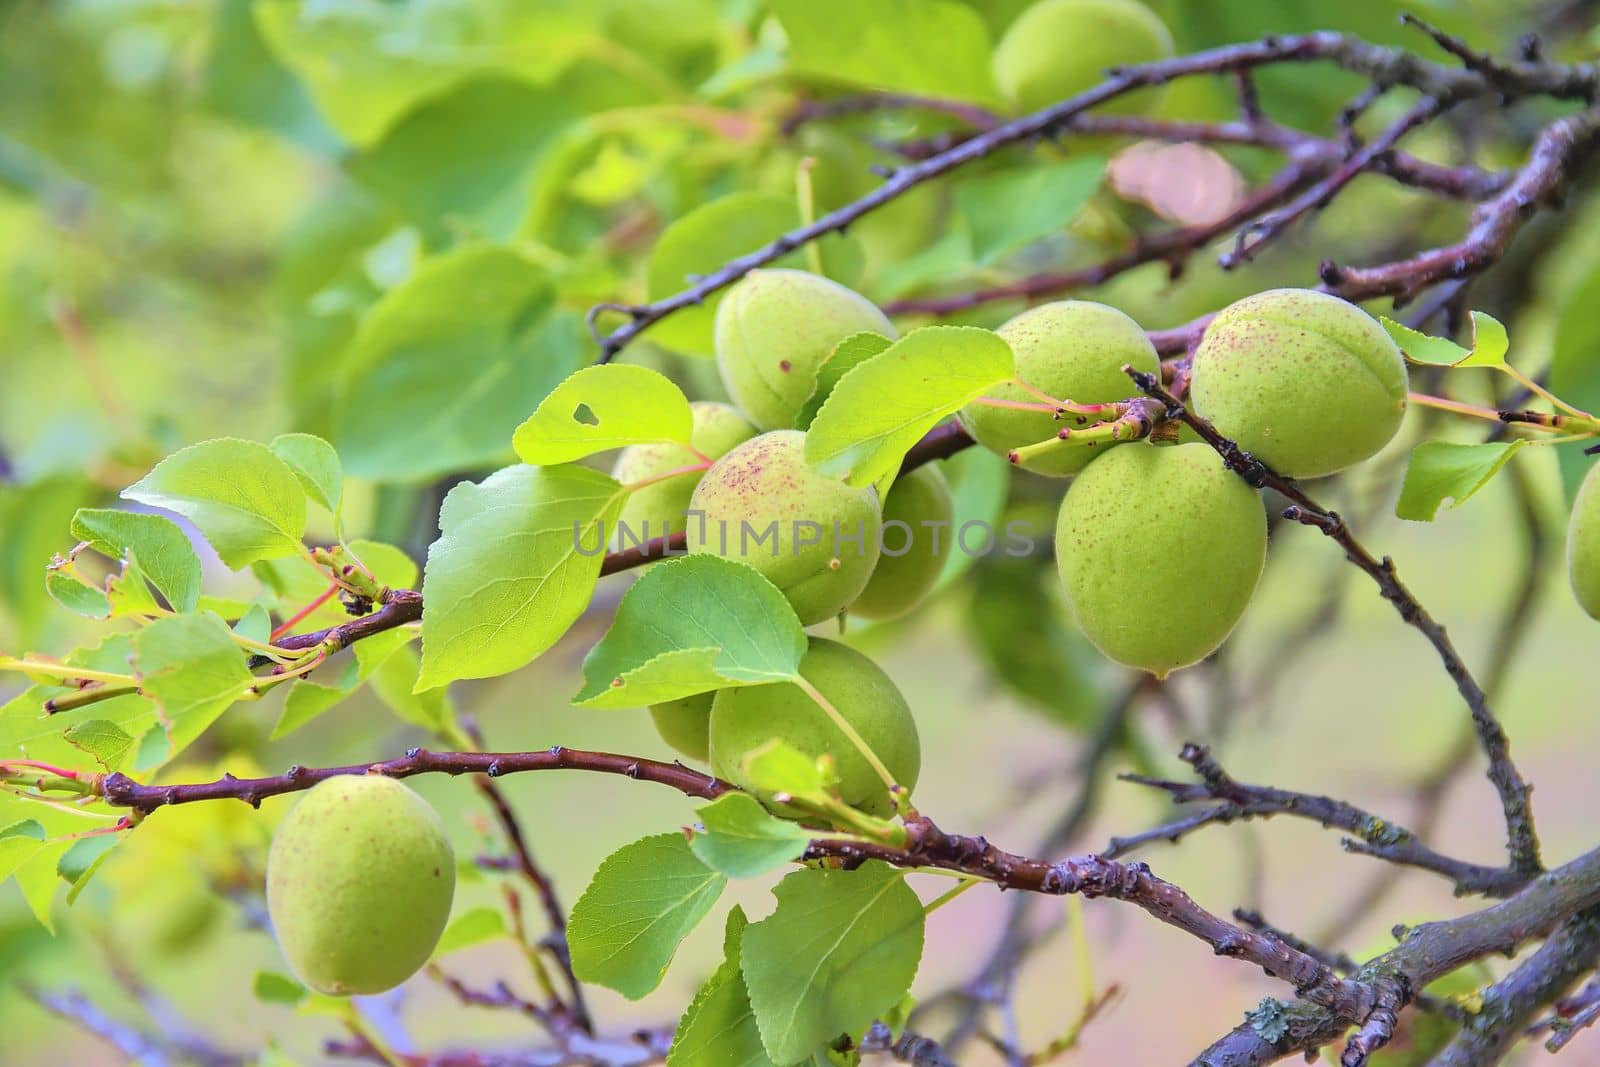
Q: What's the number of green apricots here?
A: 12